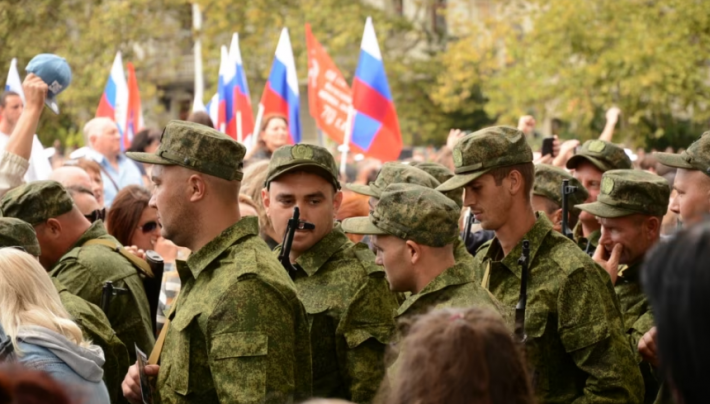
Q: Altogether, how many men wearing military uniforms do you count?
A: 12